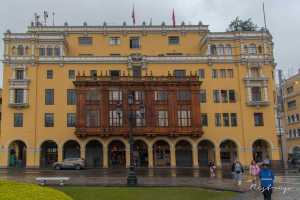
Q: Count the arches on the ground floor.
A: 11